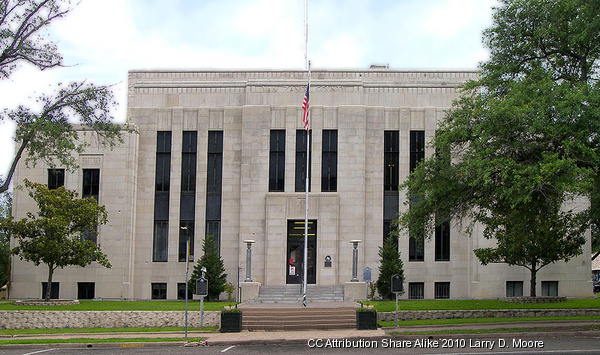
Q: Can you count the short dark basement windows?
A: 8